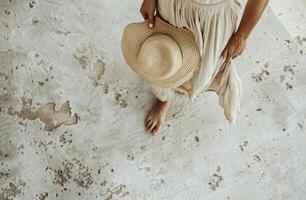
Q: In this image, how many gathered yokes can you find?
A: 1